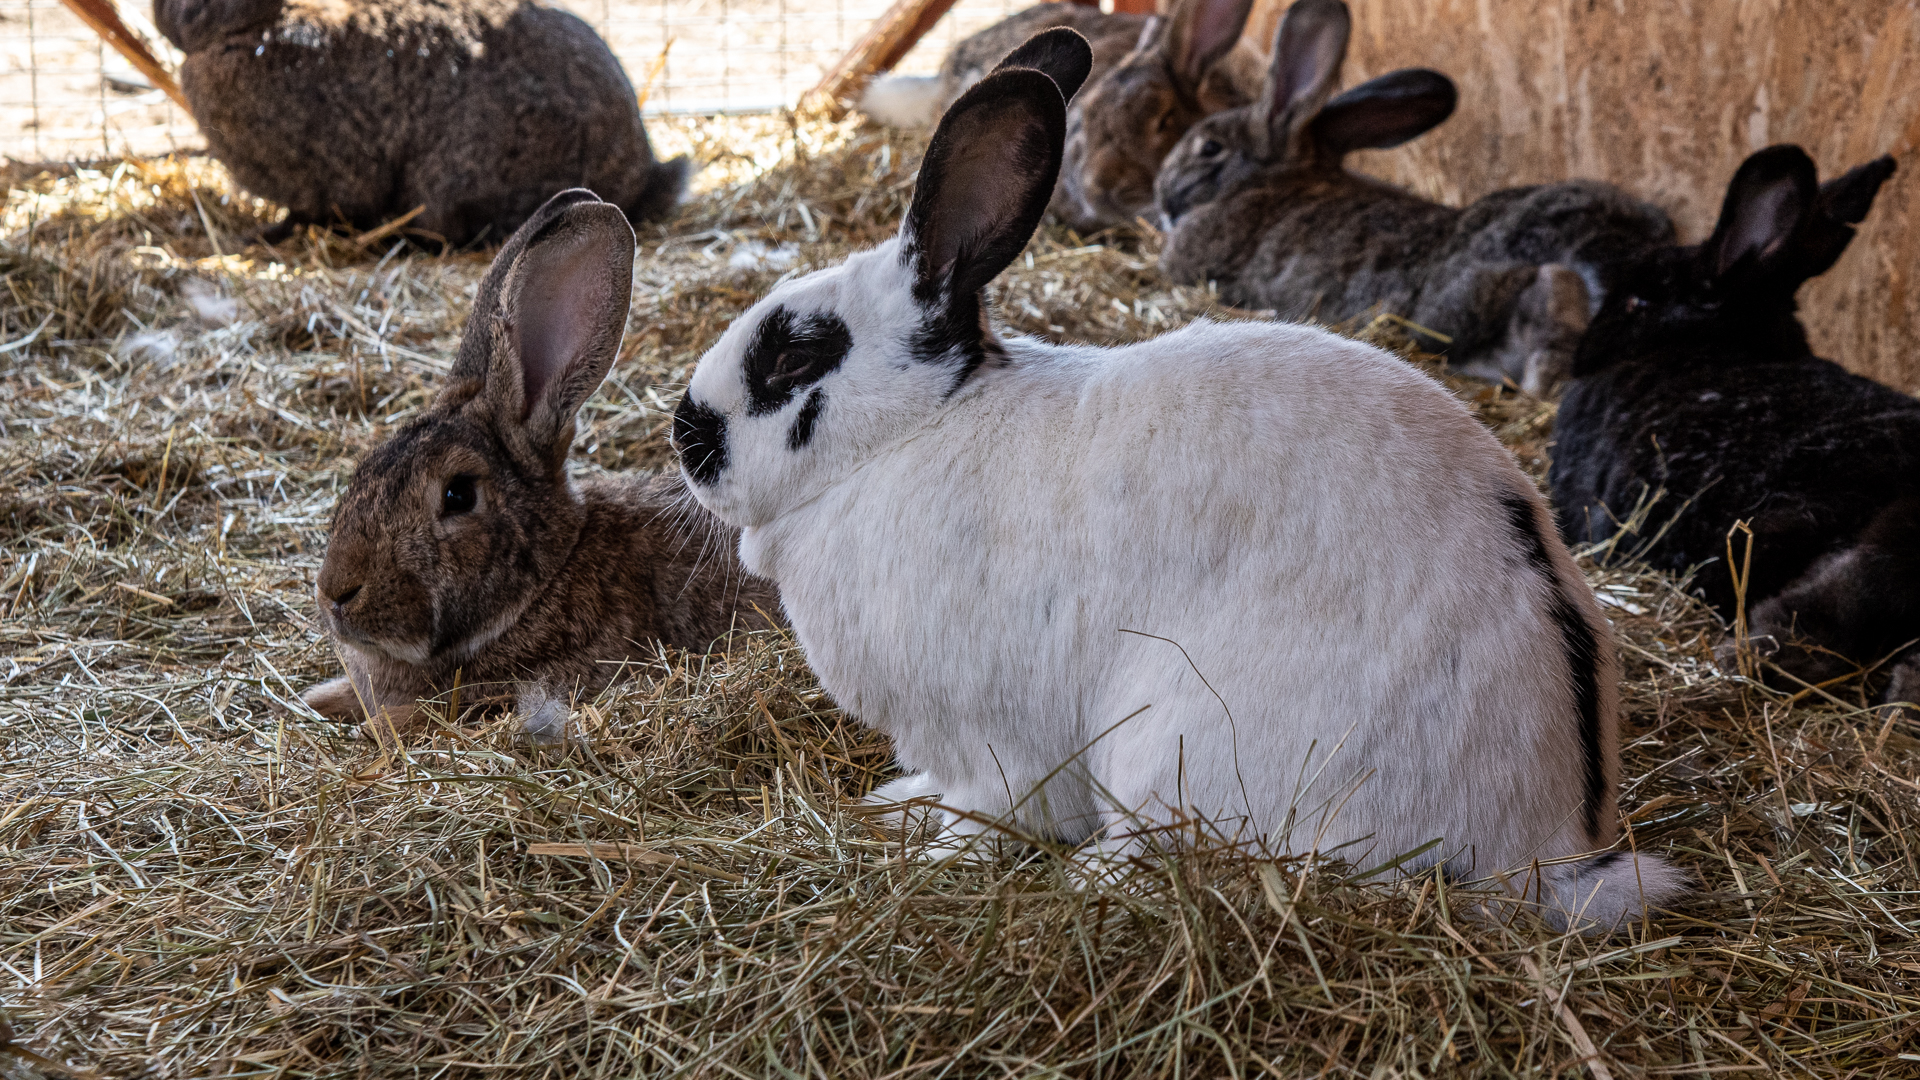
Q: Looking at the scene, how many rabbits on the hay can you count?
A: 6